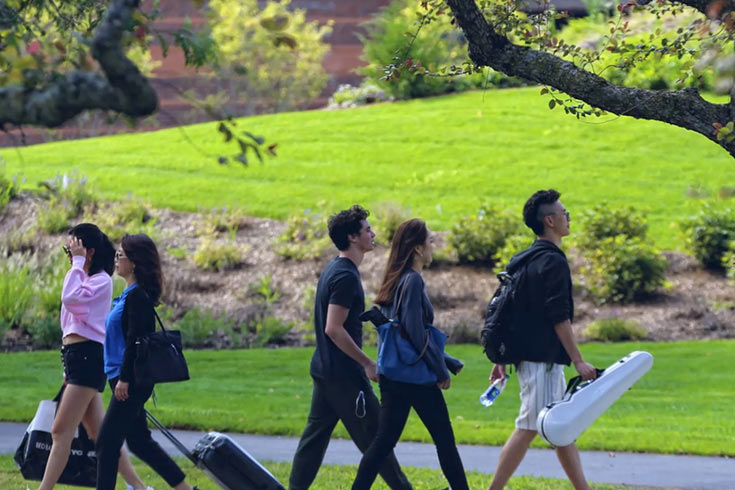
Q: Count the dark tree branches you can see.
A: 2